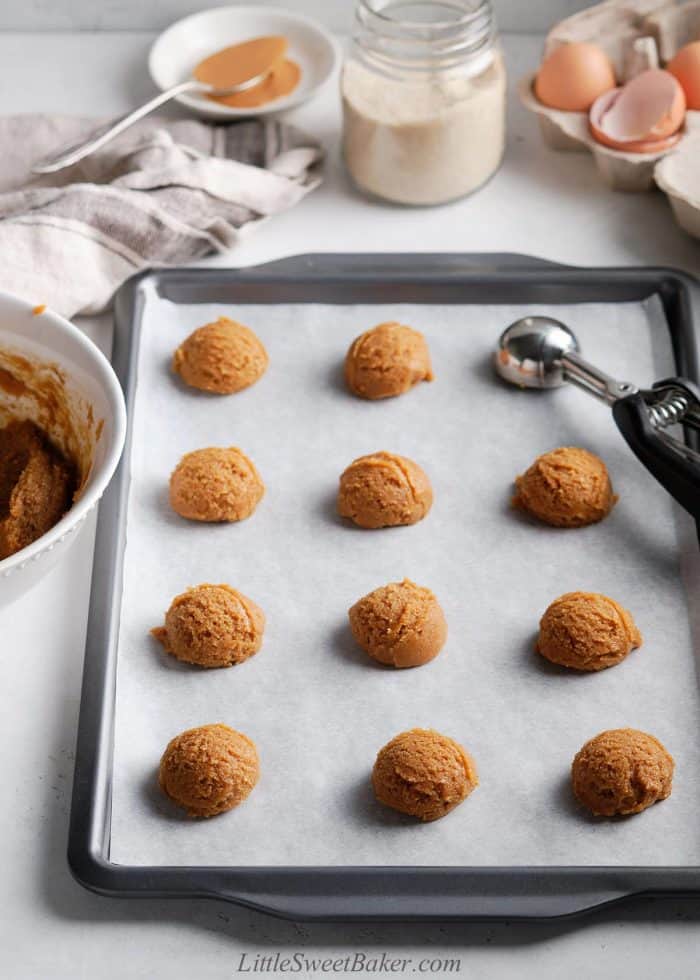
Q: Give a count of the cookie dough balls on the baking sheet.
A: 11